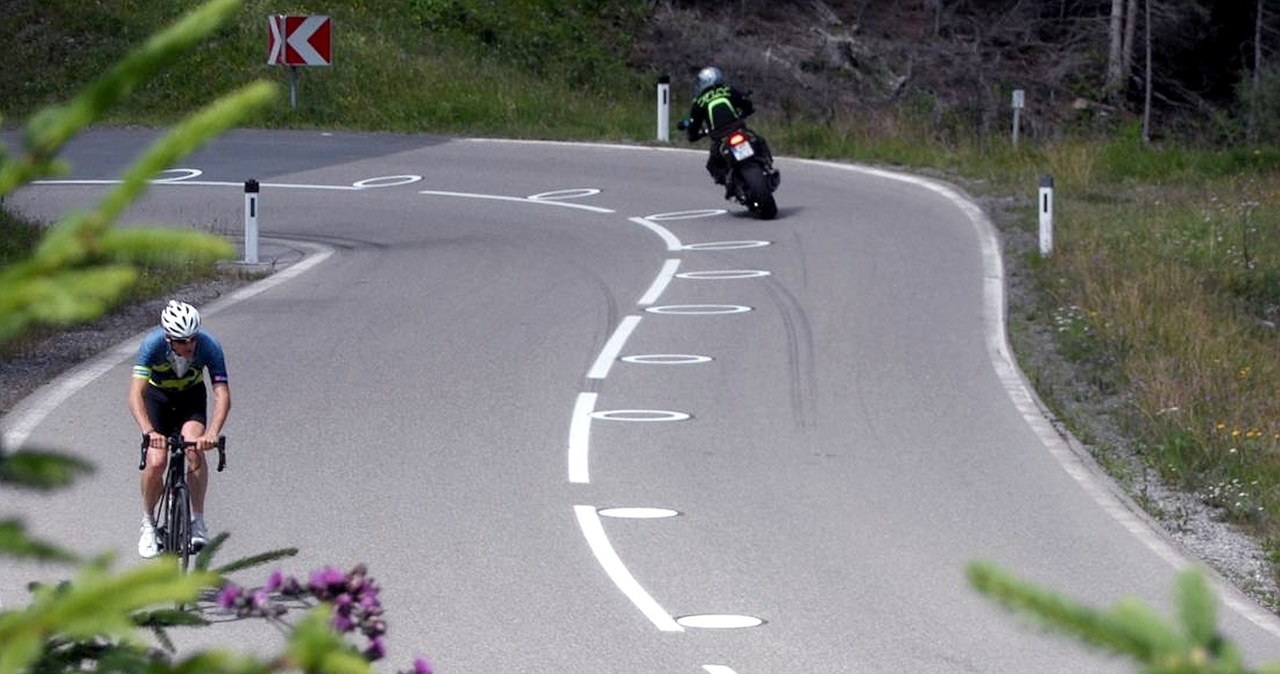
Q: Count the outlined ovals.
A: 9